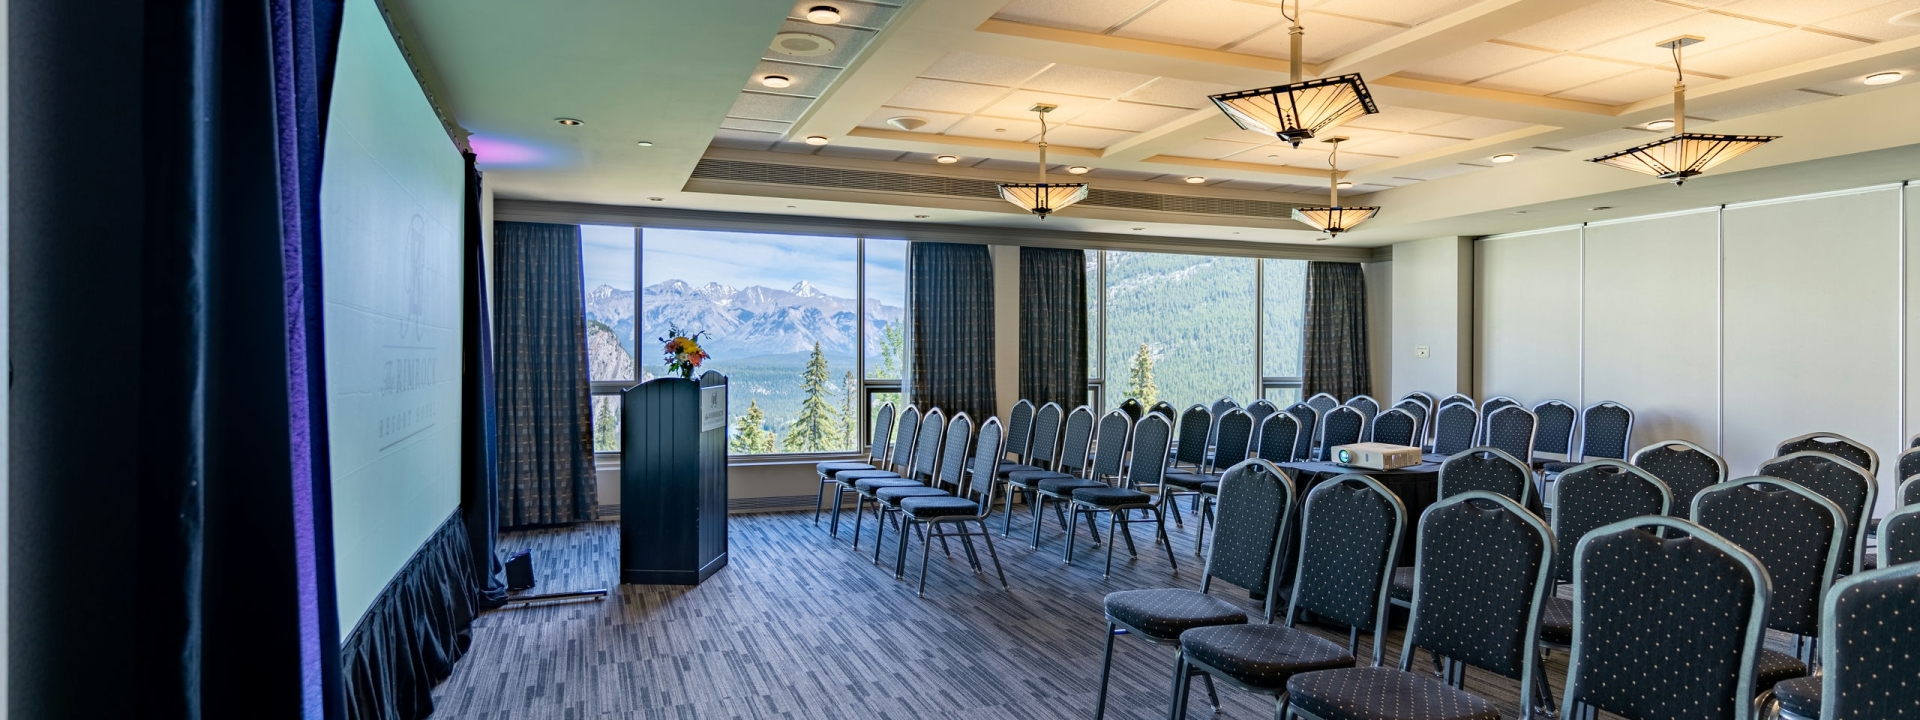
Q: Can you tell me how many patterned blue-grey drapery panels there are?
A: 4